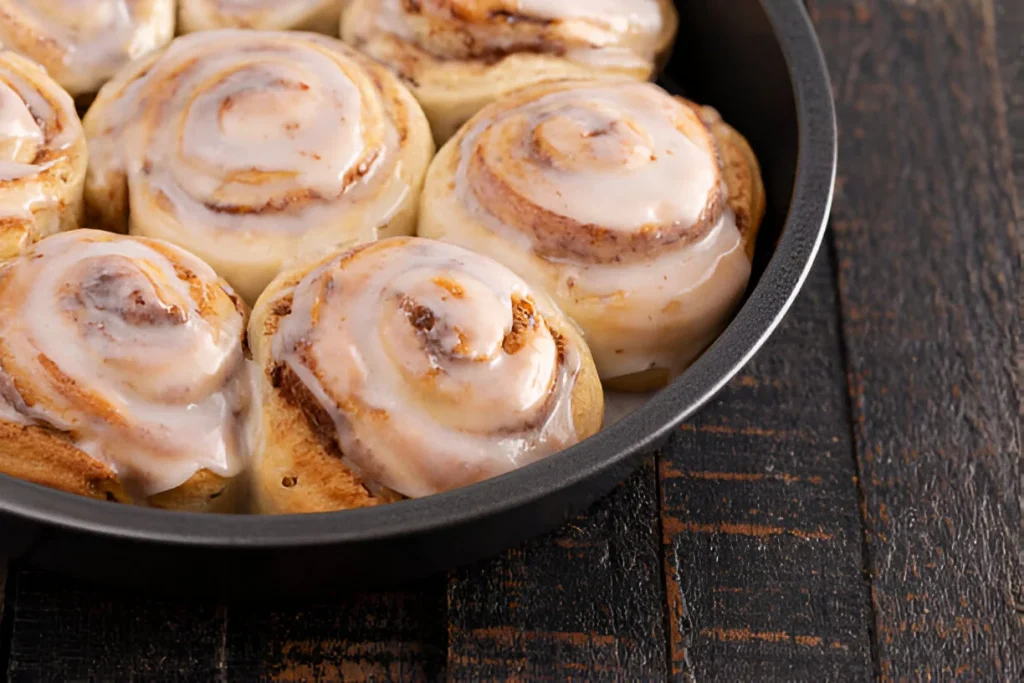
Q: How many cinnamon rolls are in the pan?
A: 8